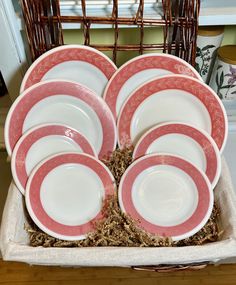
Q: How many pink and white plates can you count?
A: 8